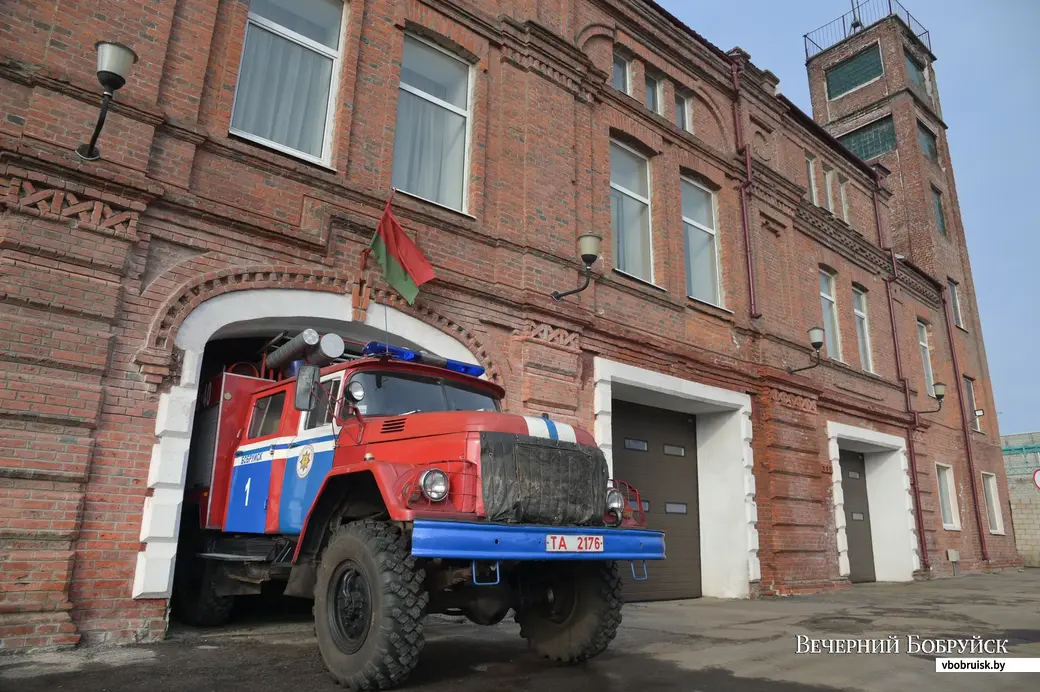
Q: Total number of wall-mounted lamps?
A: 4